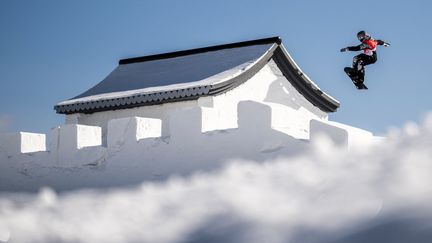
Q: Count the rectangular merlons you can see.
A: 6